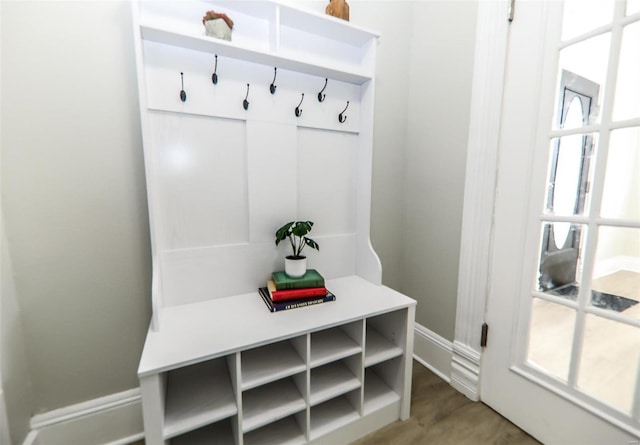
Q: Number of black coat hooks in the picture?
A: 7